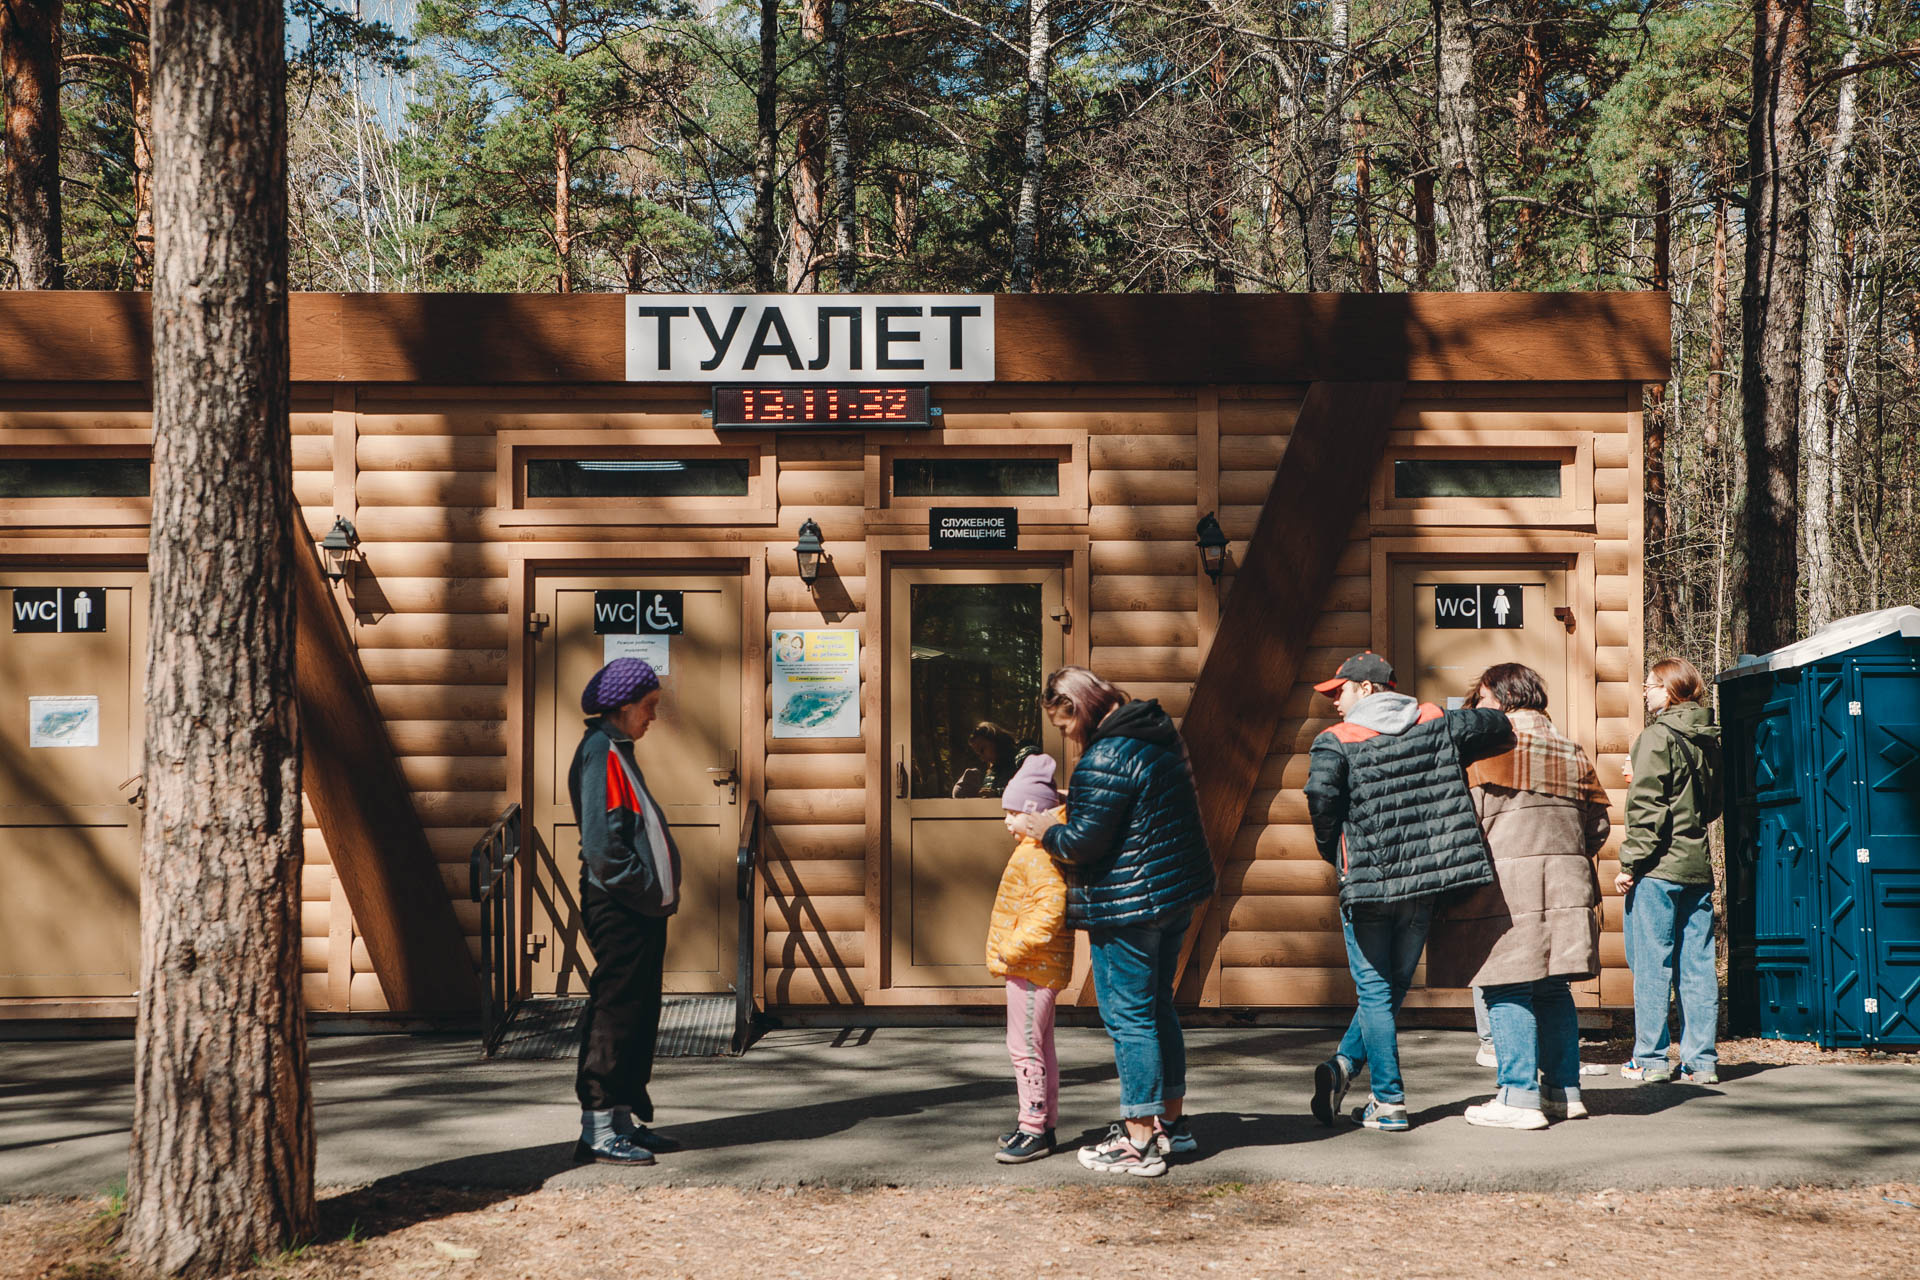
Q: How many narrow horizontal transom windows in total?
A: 4